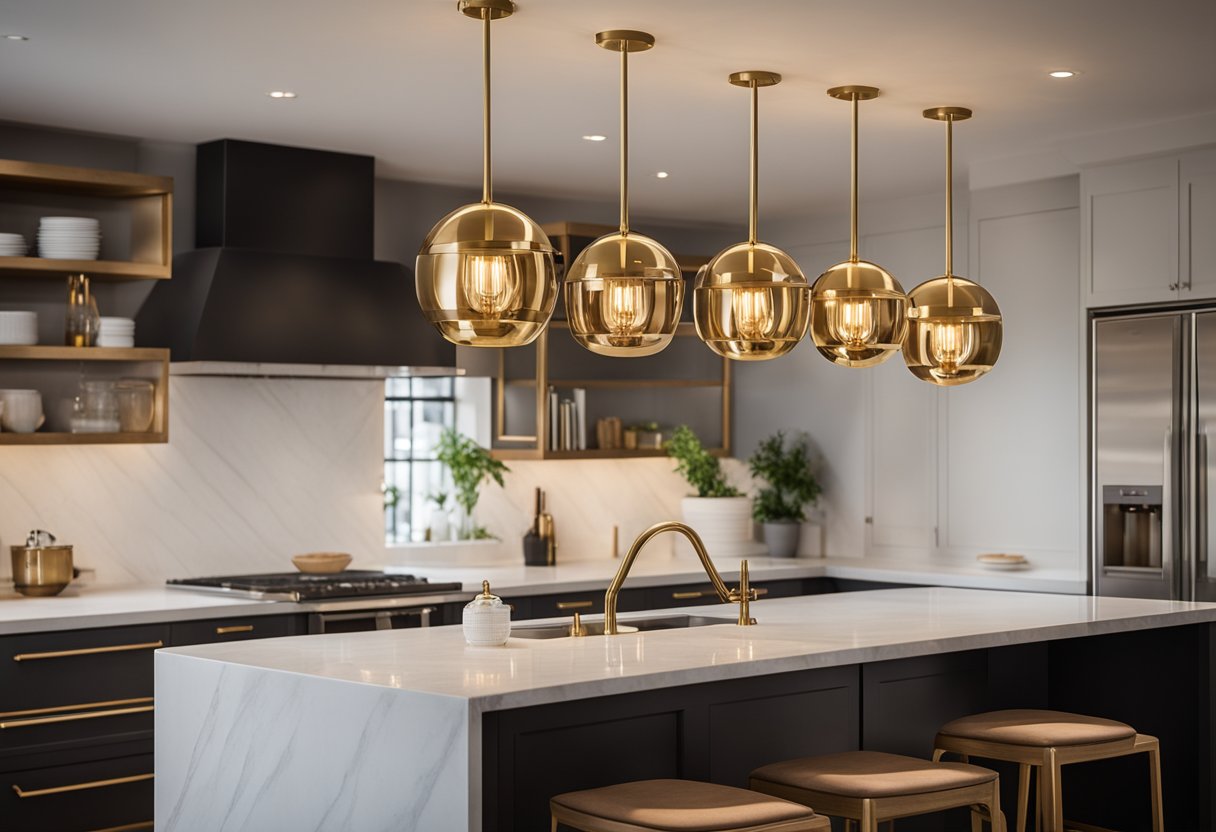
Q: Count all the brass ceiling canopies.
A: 5